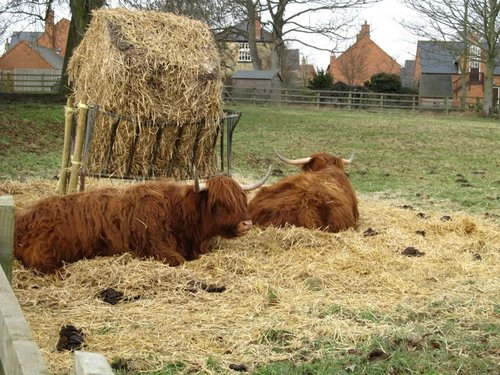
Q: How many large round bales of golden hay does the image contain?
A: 1